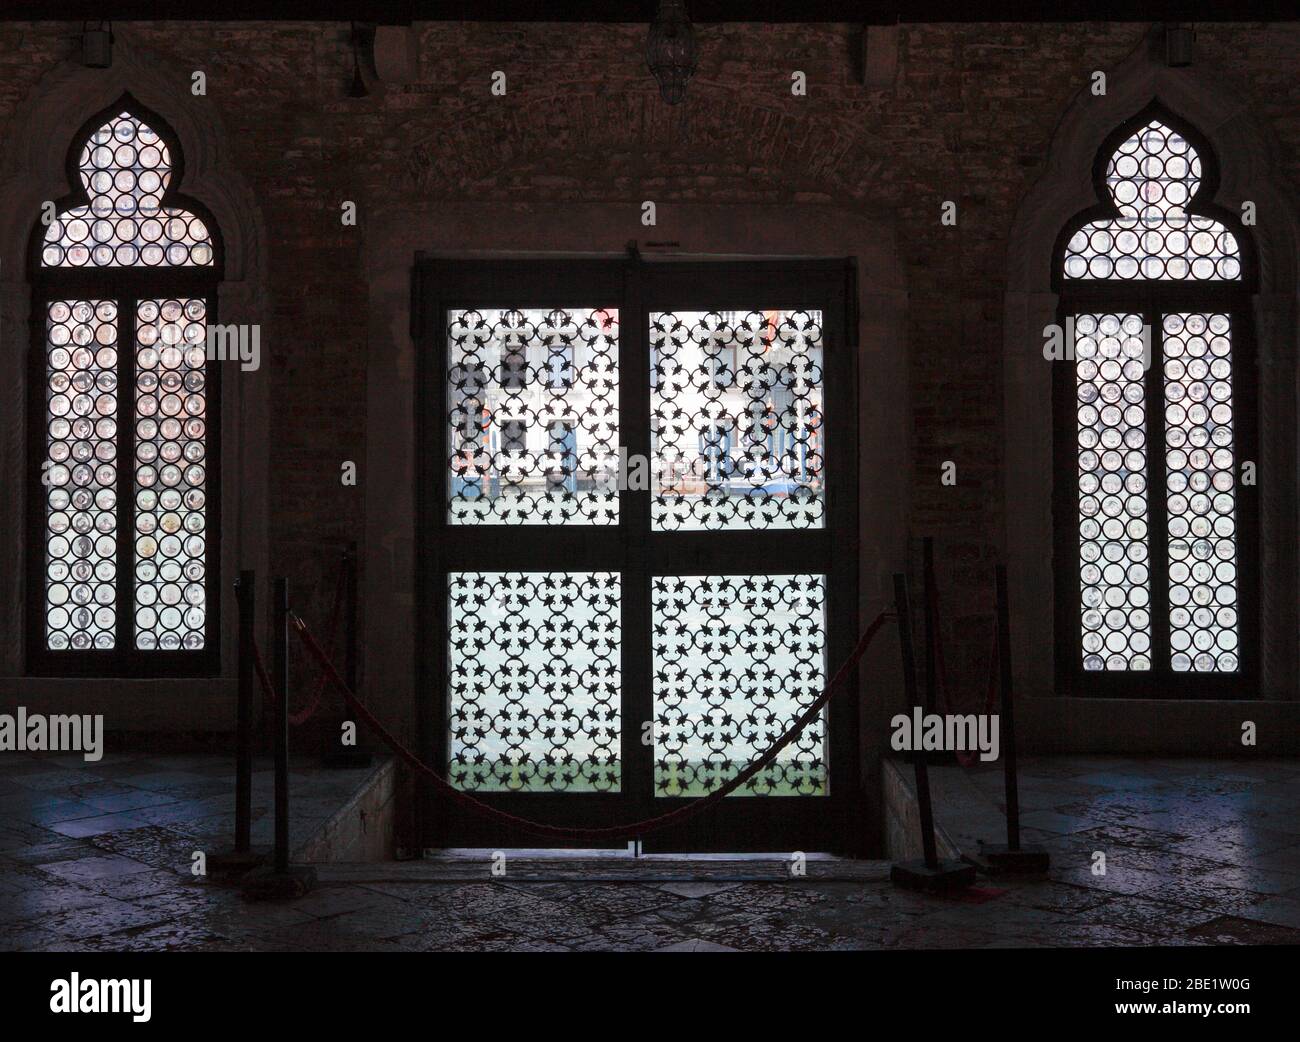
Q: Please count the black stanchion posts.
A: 6